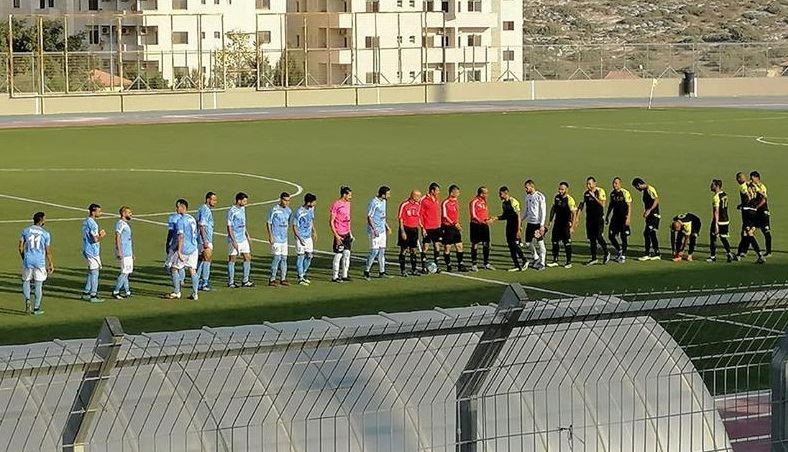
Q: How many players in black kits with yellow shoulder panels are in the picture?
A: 9